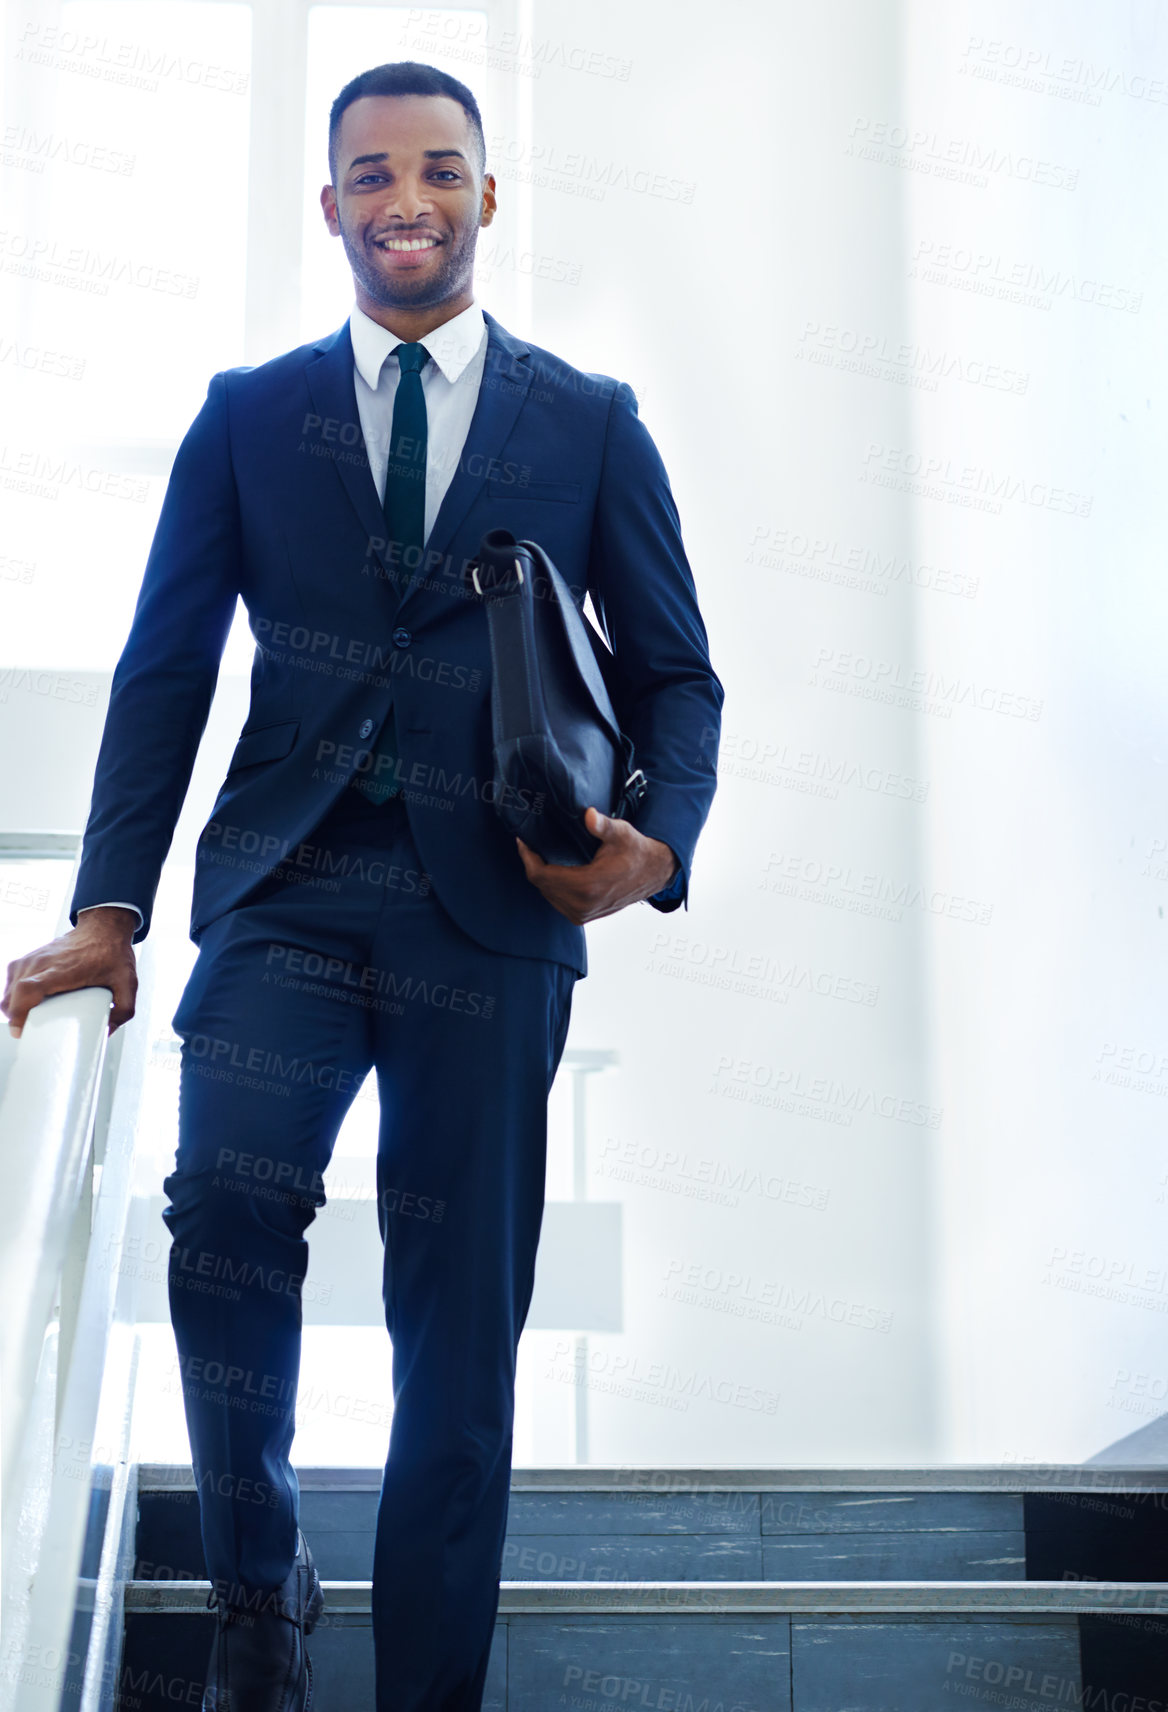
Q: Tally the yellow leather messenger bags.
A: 0